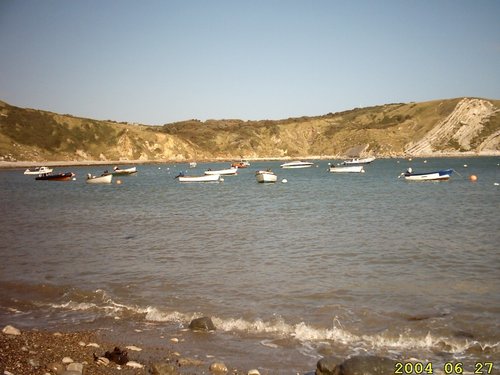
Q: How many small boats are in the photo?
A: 12